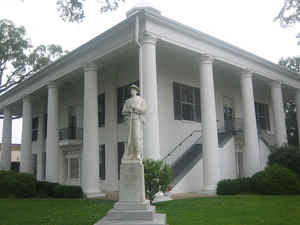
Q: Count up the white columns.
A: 9